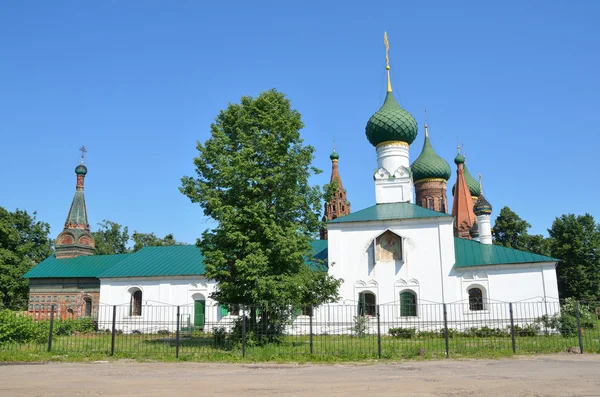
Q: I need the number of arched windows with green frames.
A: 2